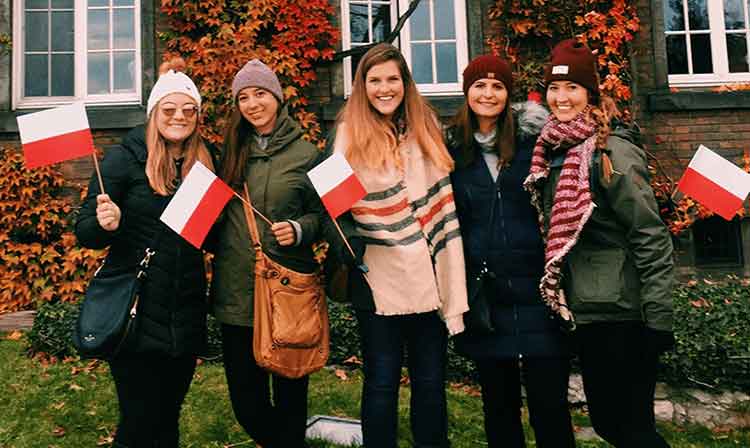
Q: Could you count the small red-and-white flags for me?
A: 4